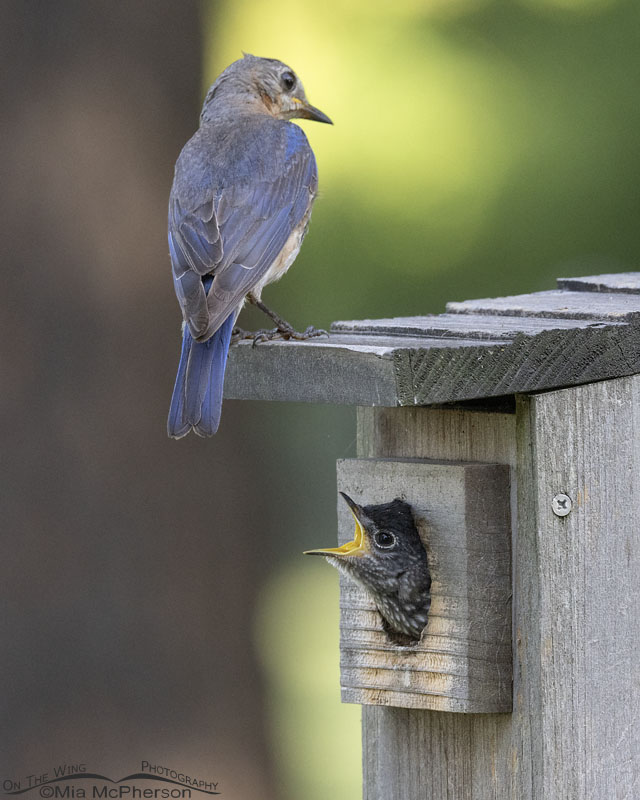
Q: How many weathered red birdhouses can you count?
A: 0